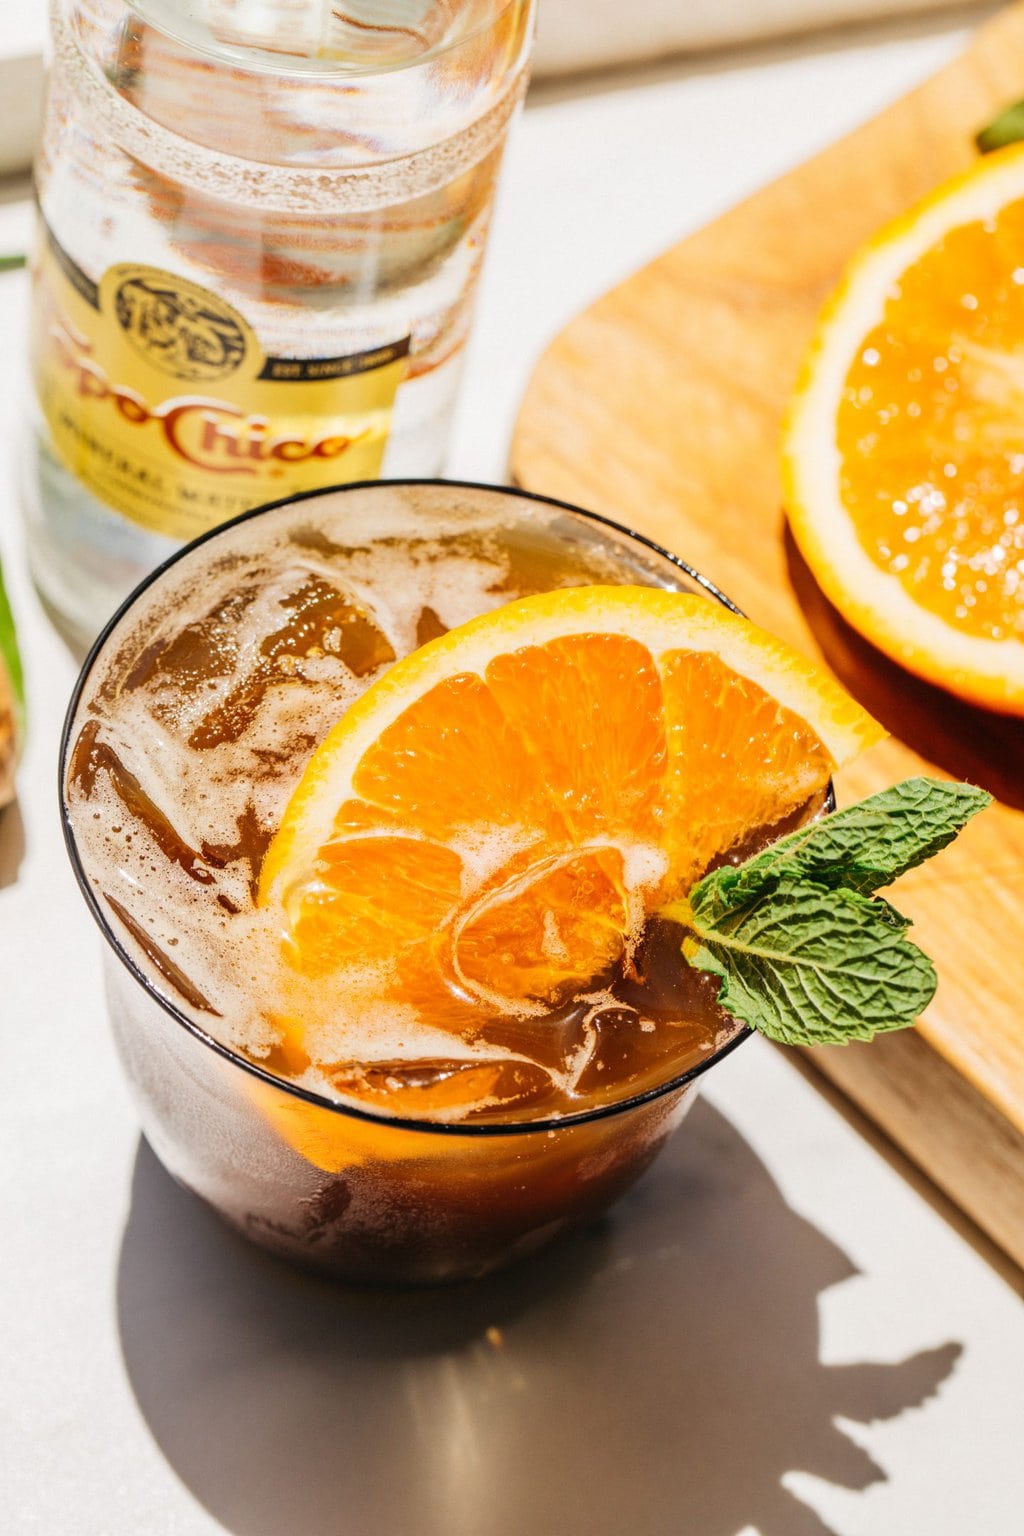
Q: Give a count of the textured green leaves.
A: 2